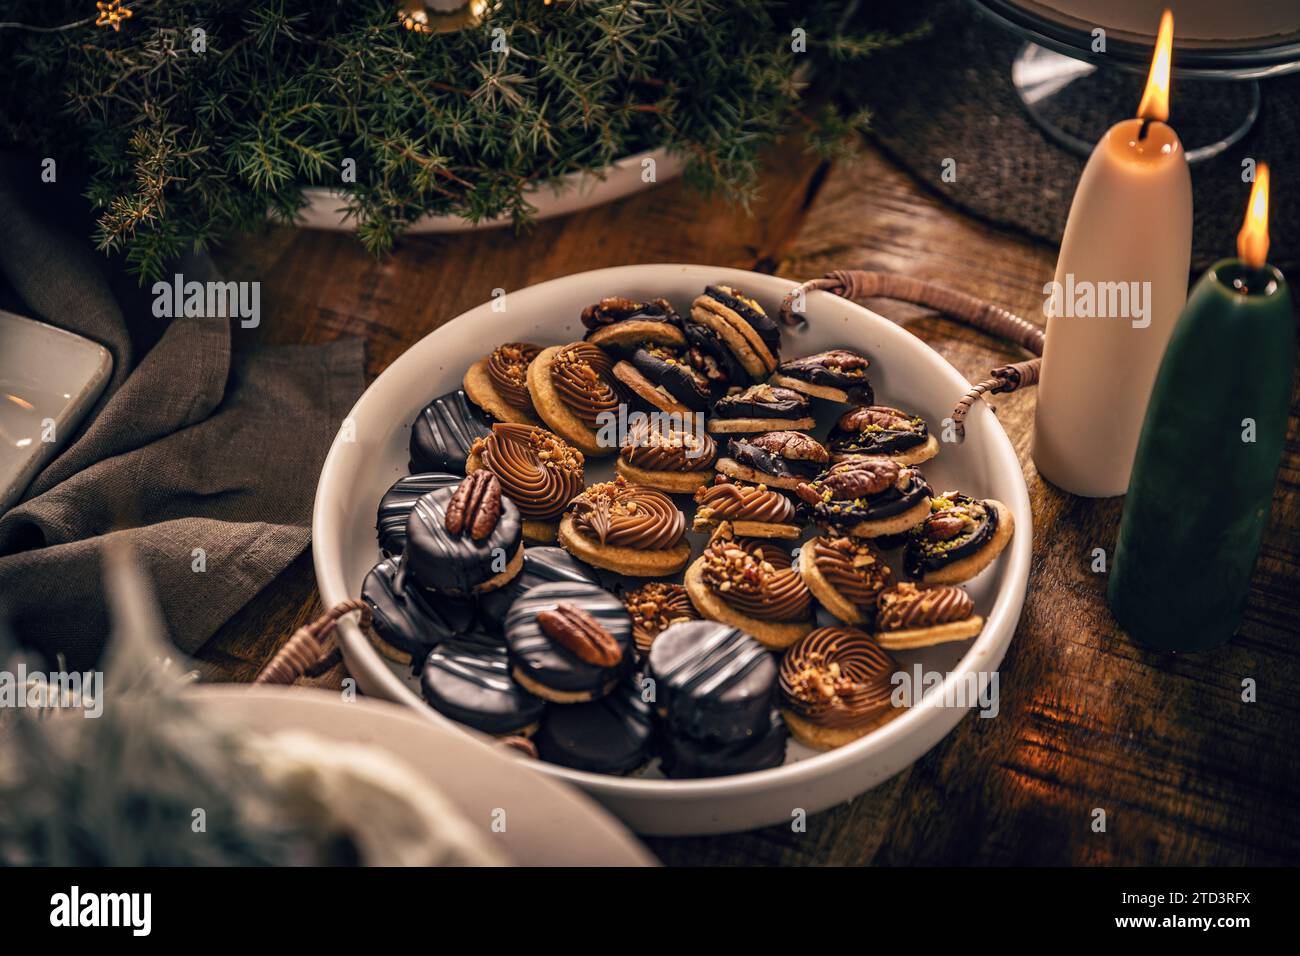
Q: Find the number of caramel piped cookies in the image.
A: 11